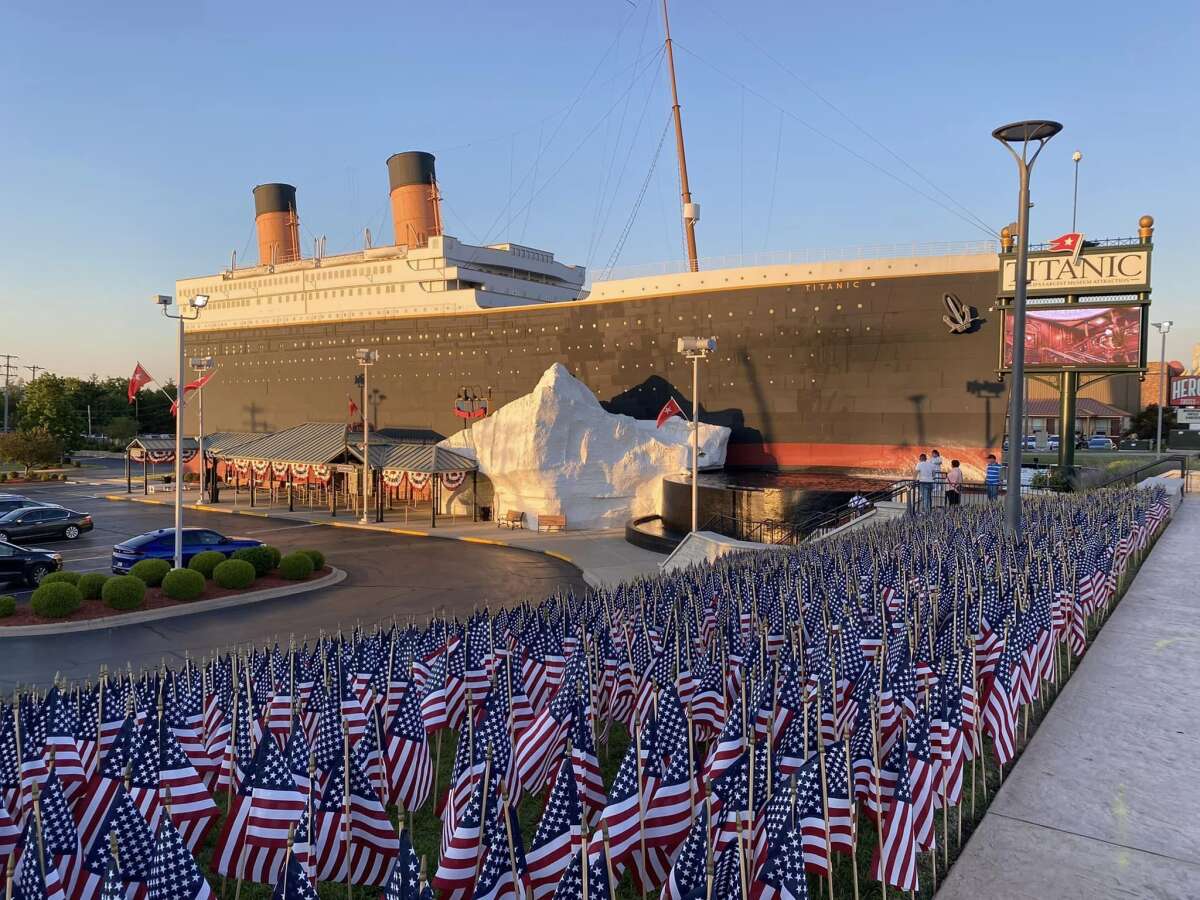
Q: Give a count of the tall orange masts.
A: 1